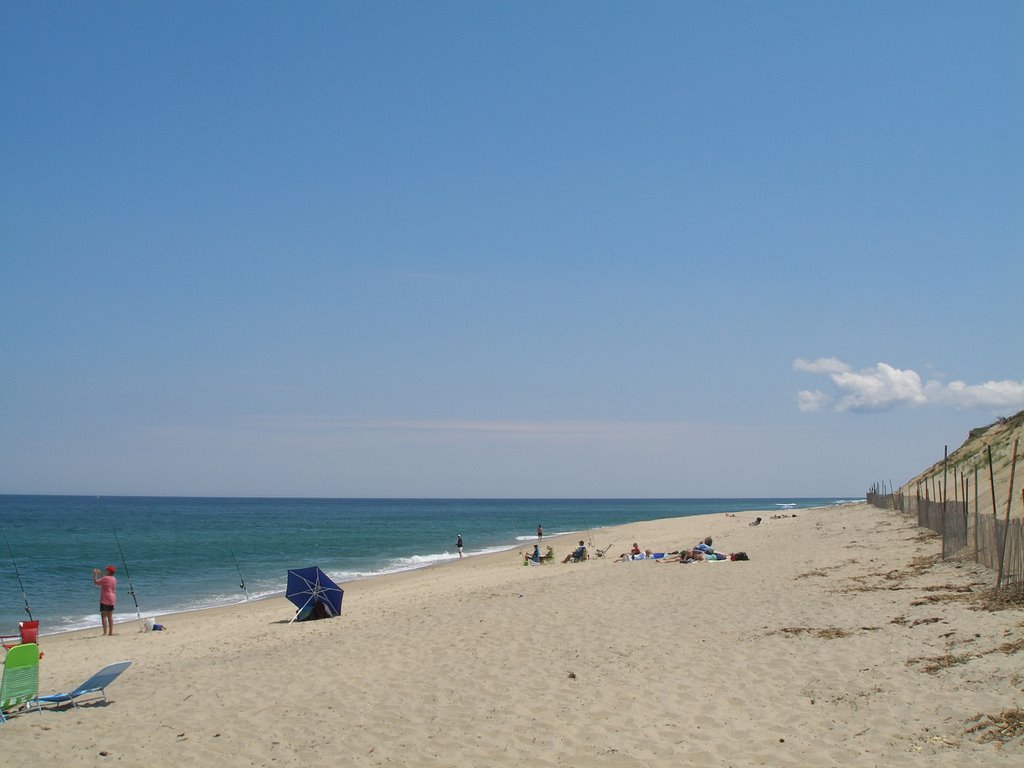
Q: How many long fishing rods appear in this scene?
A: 3